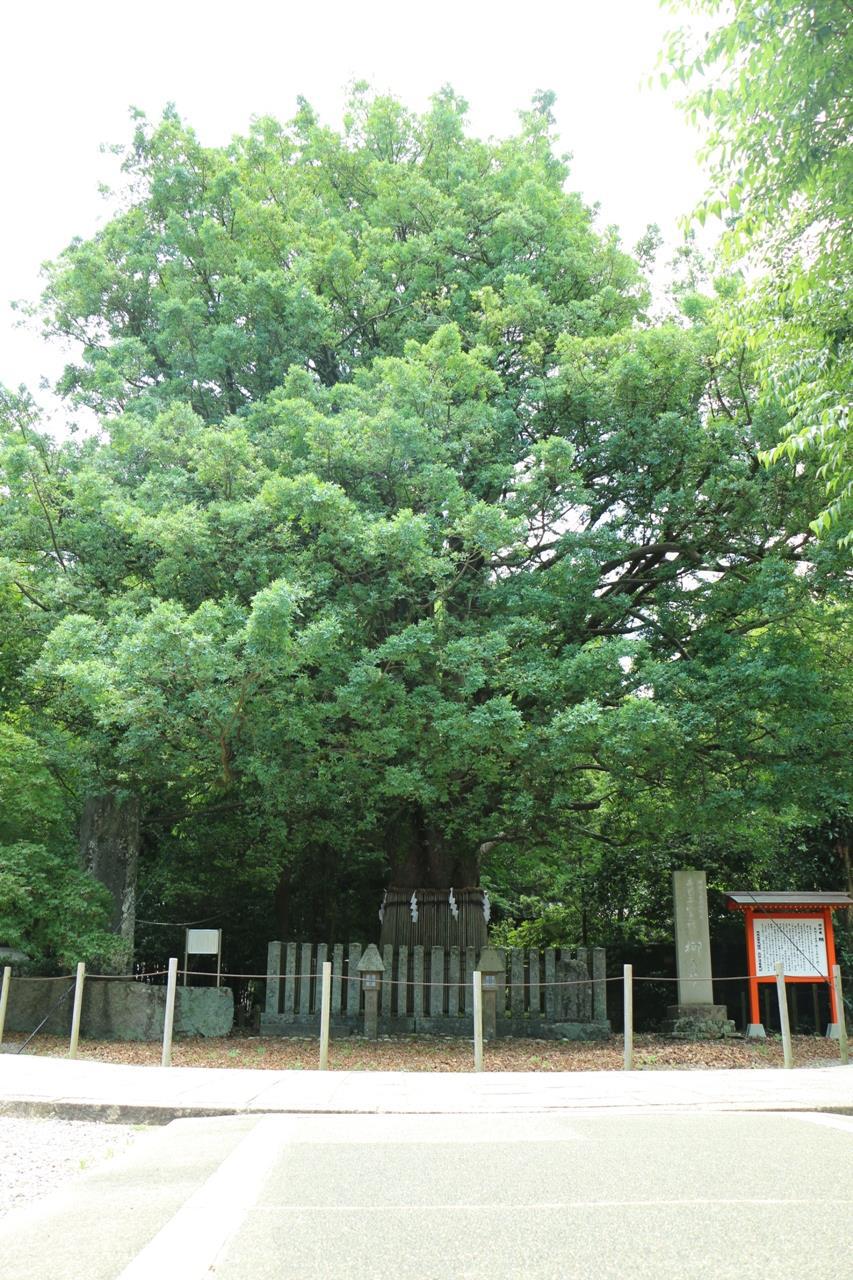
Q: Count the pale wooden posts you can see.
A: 8